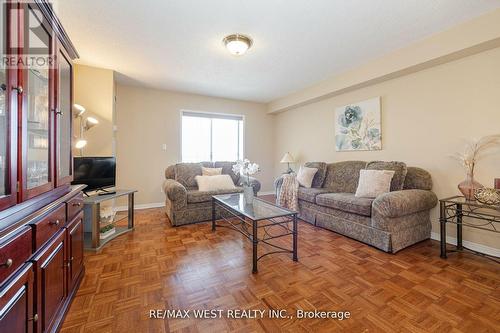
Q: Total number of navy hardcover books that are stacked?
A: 0